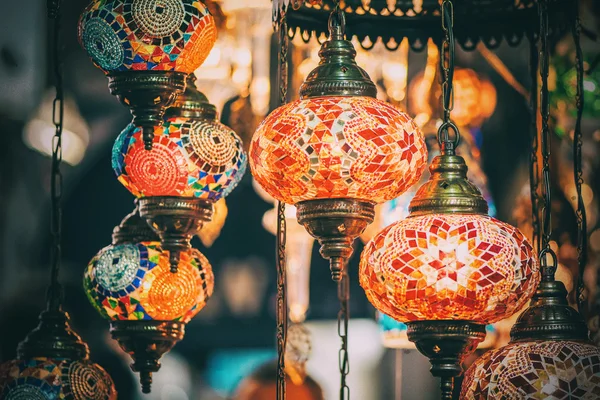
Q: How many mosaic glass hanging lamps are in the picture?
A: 7